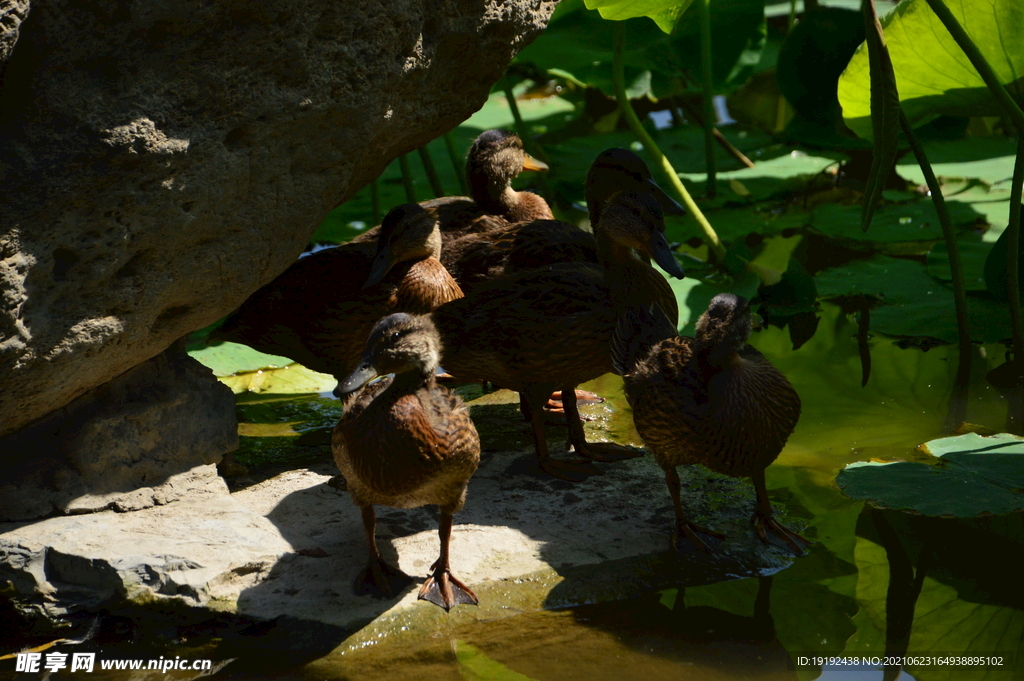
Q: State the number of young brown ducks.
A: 6